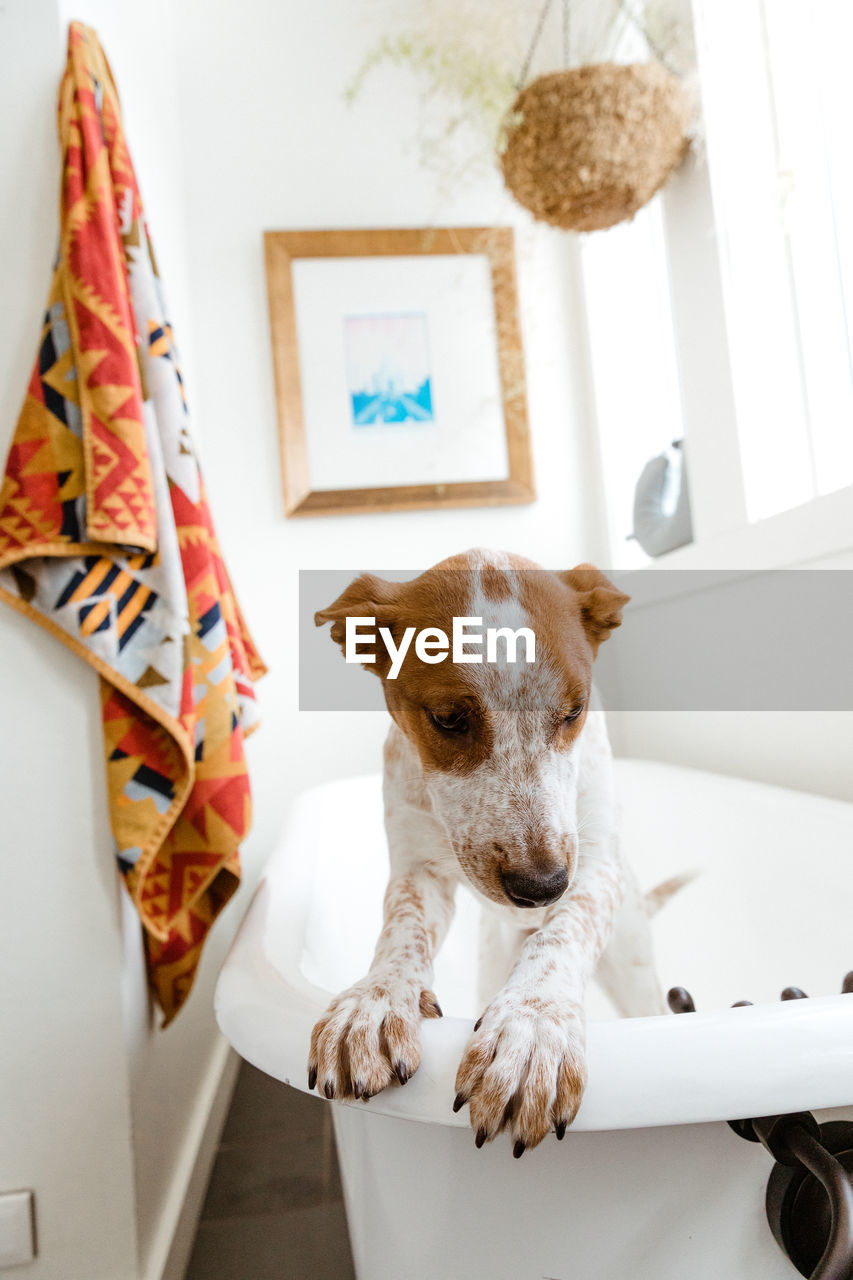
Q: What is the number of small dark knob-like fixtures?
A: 4